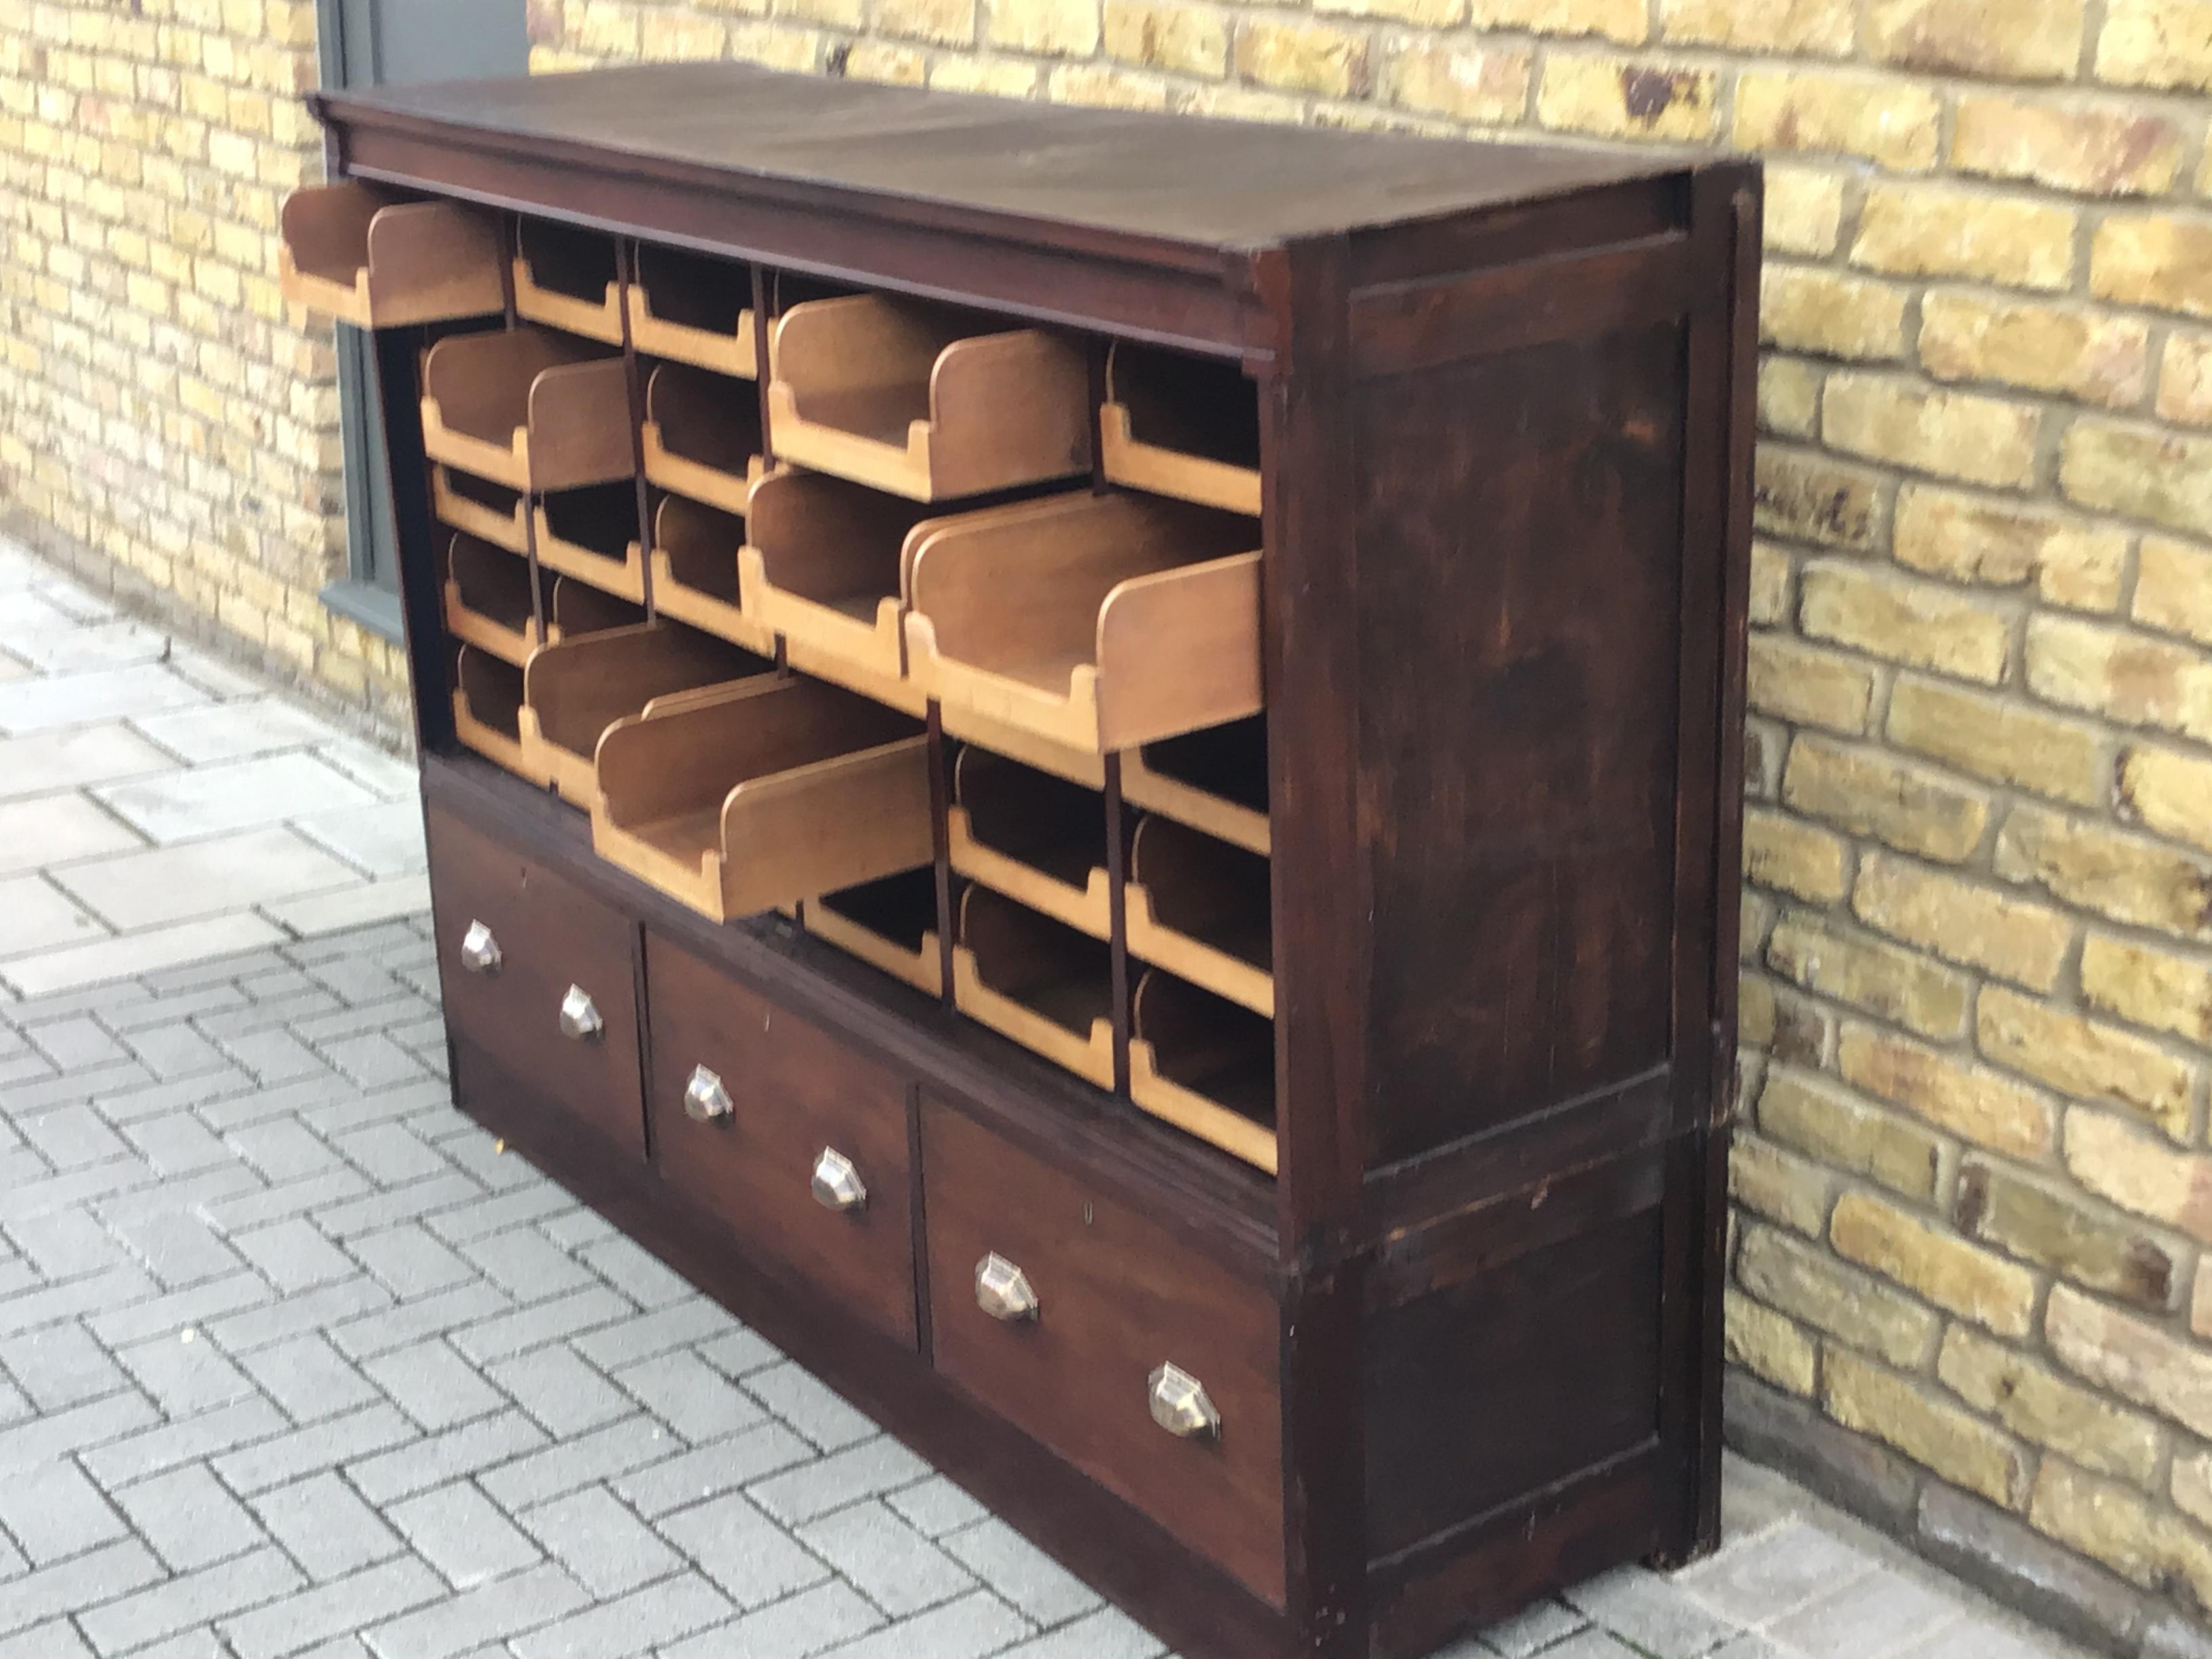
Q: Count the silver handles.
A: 6